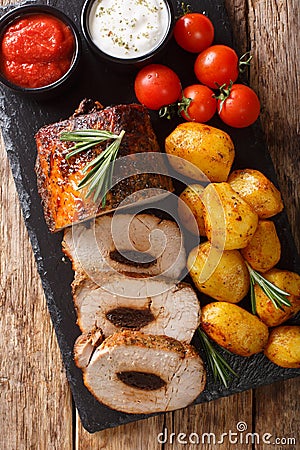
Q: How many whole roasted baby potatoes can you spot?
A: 9